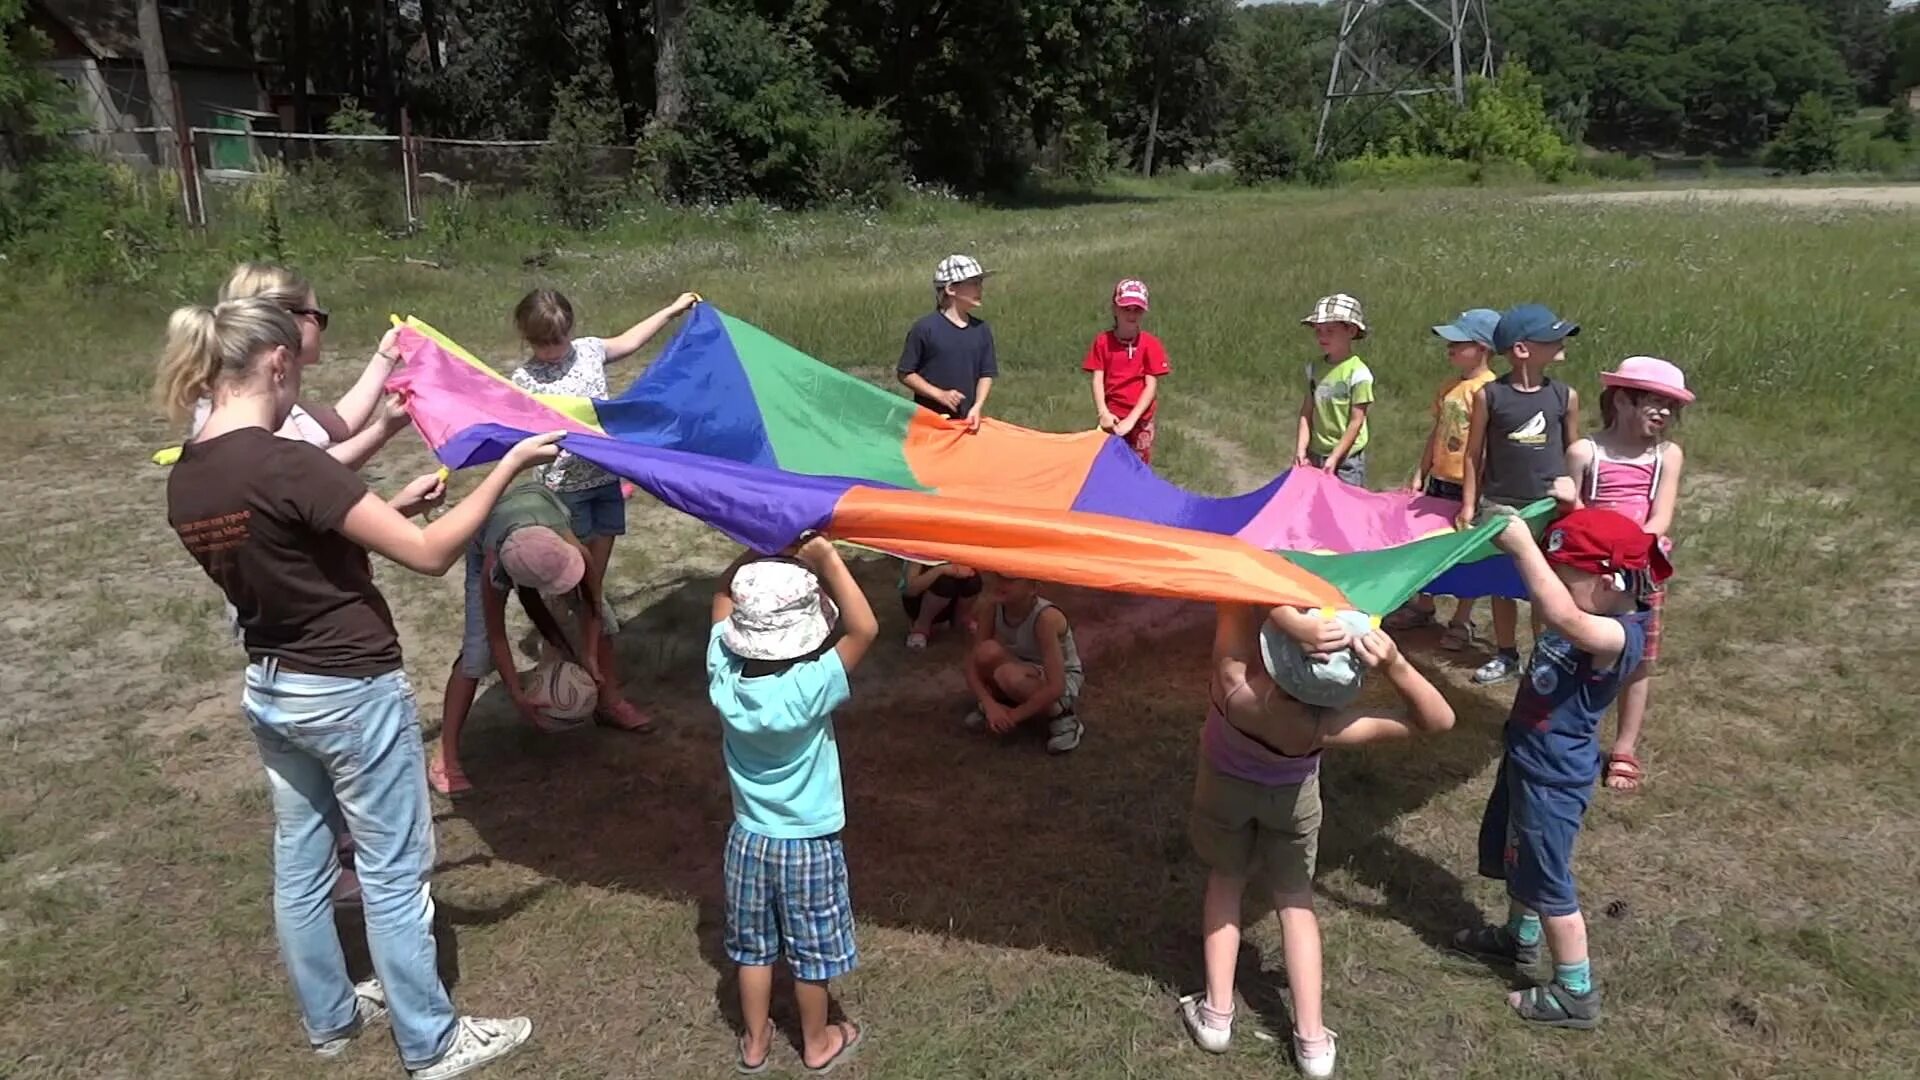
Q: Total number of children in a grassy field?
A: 13